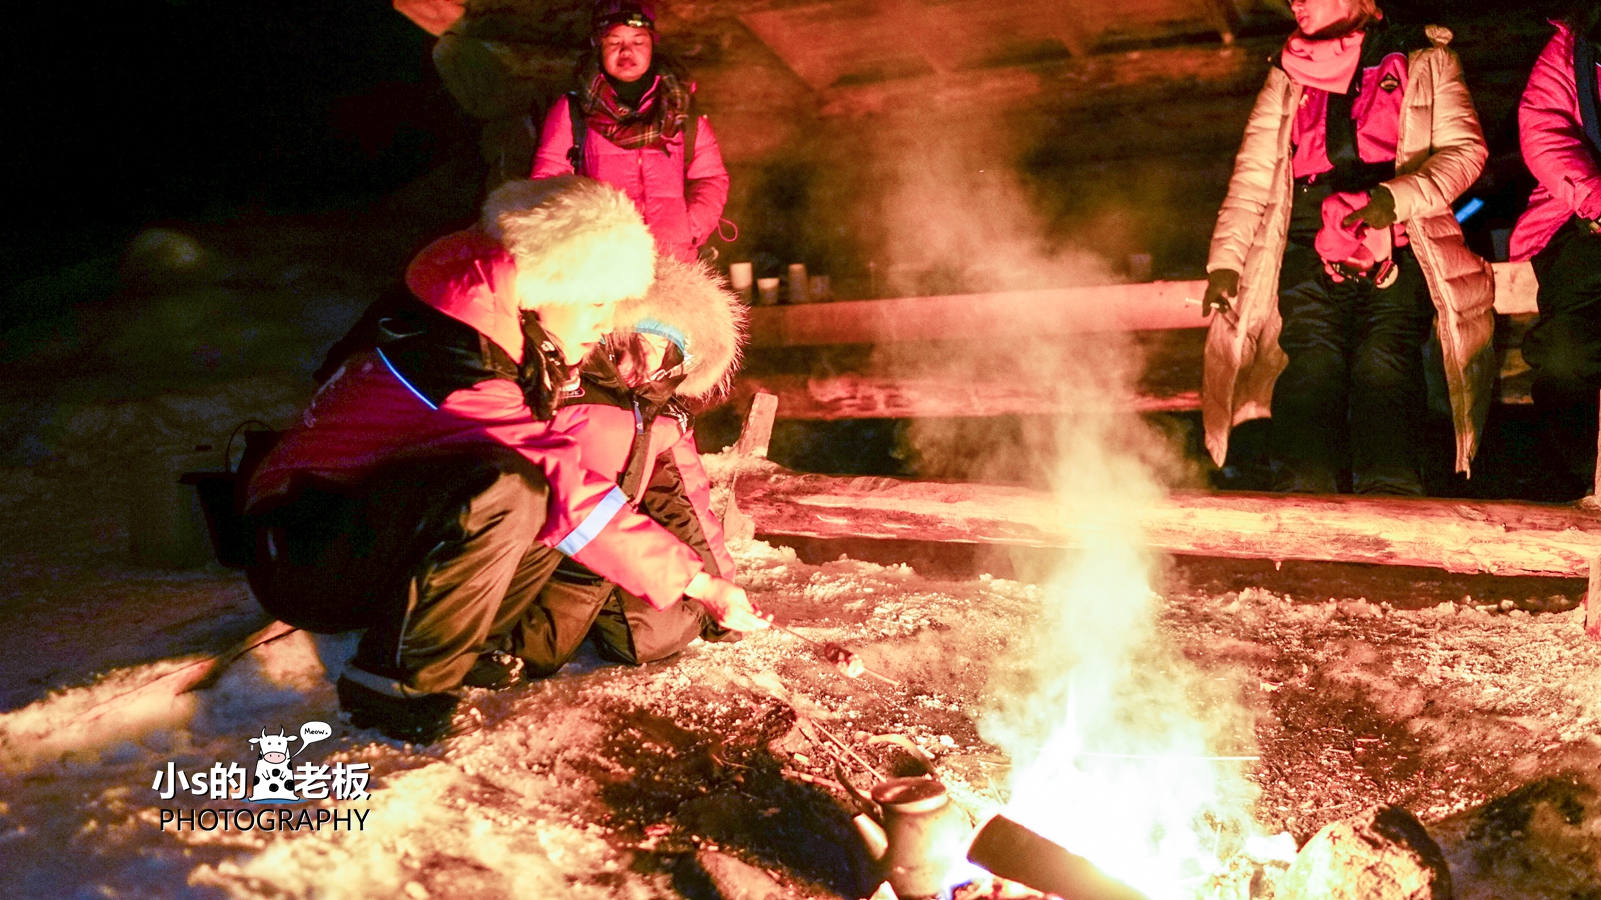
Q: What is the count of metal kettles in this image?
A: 1